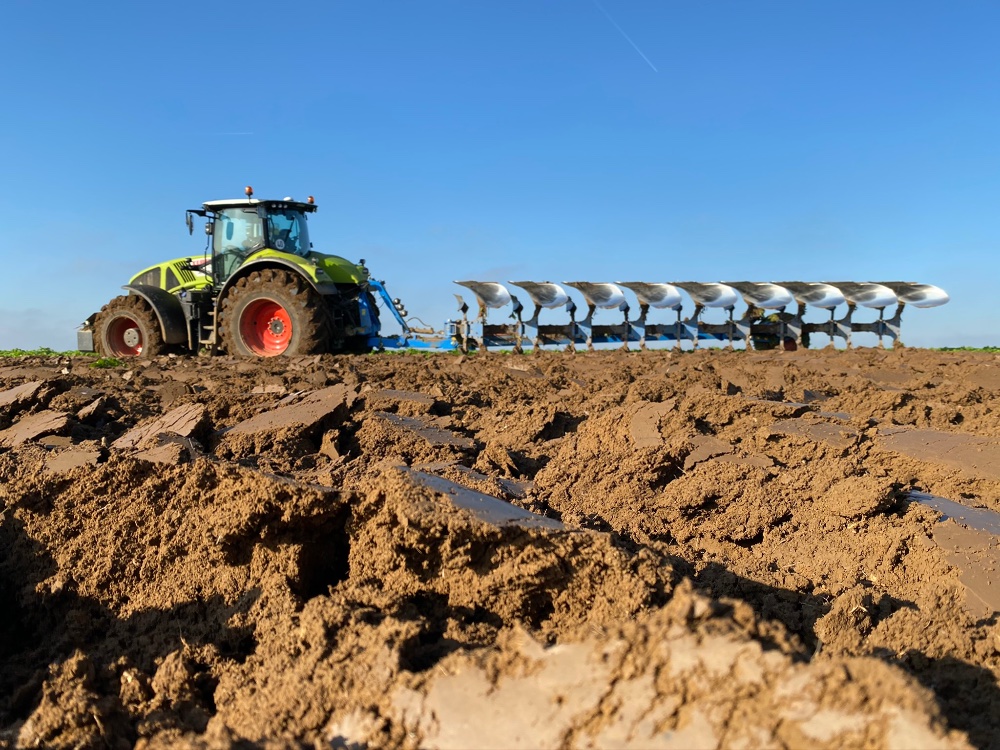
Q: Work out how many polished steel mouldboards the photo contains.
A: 9